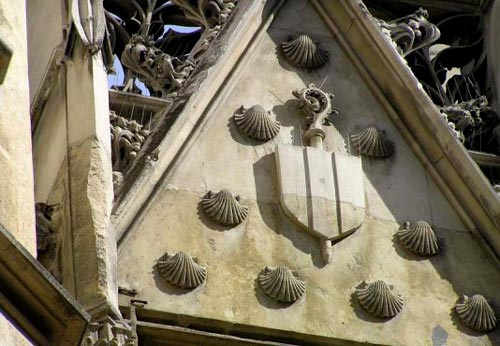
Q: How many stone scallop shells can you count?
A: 9